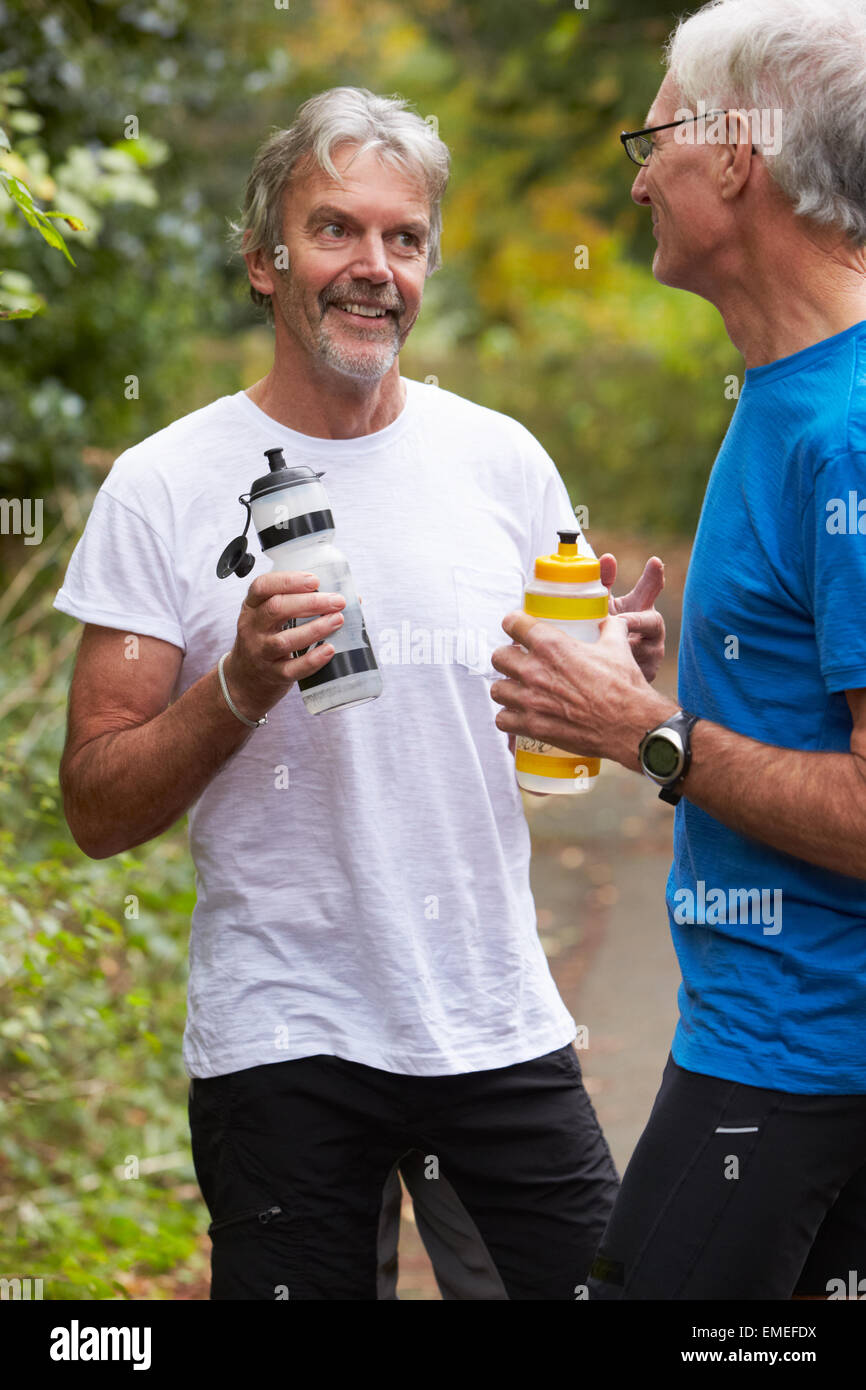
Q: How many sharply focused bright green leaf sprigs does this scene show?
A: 1